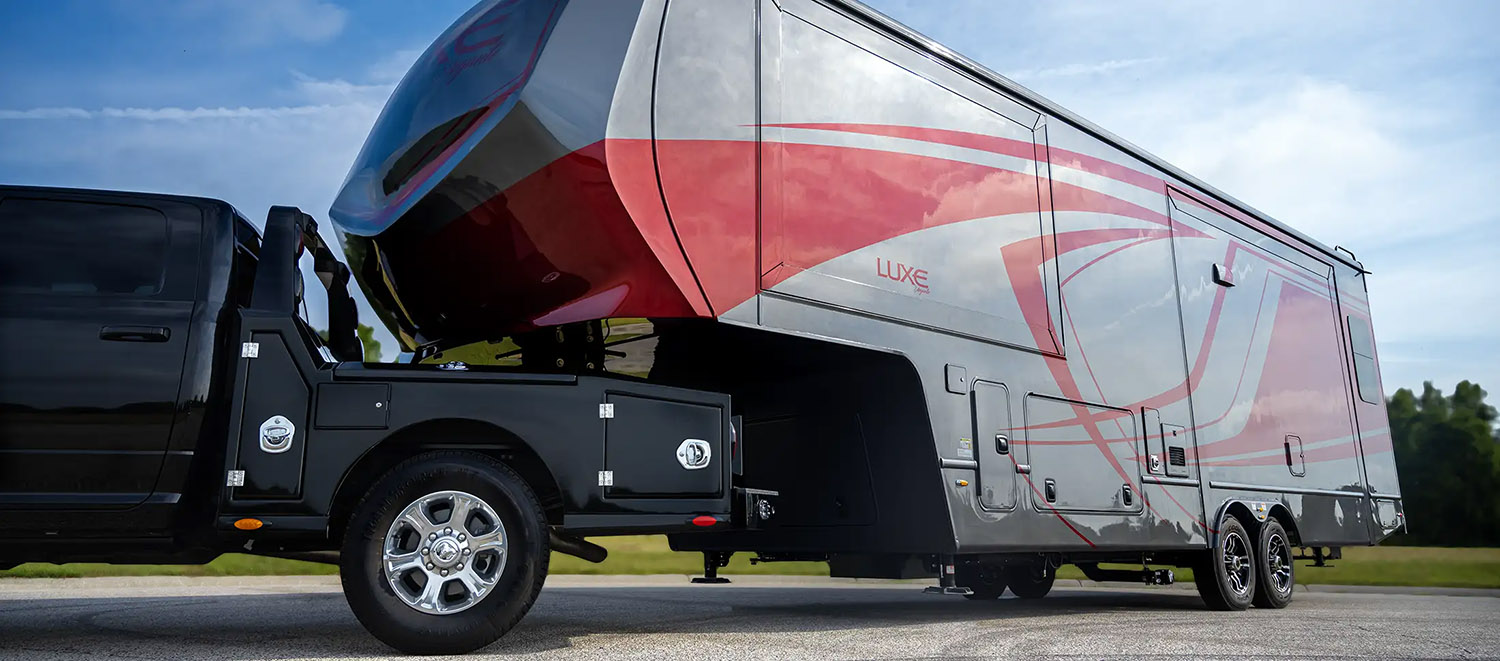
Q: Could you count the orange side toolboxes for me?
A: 0